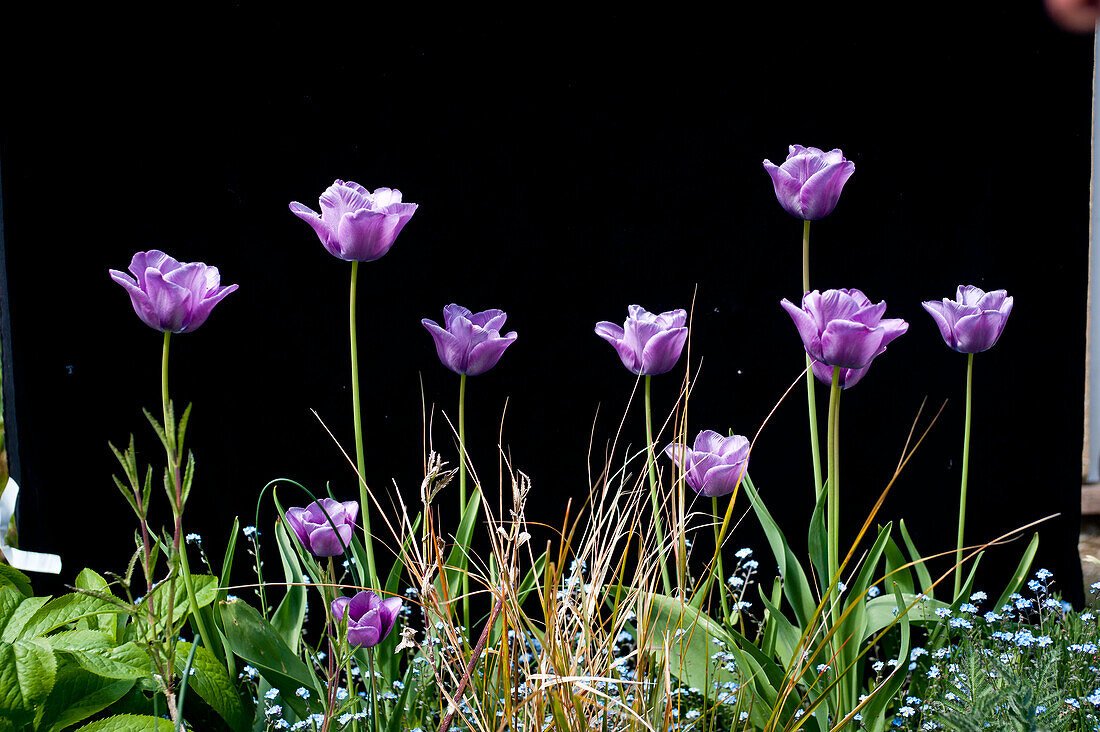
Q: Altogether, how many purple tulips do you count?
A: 11